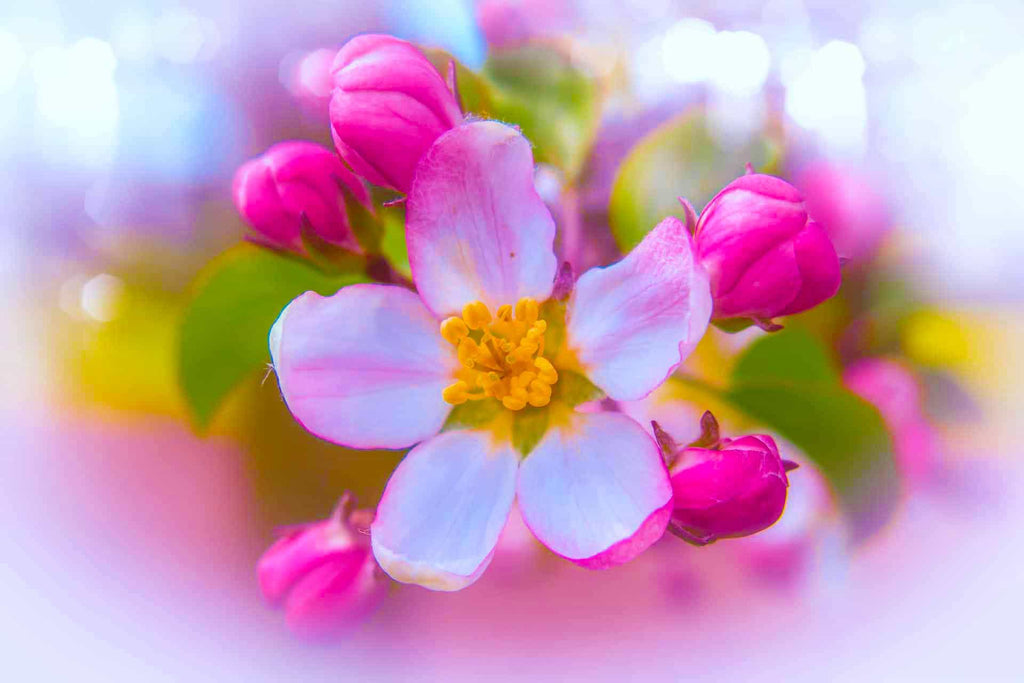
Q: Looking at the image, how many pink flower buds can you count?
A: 5